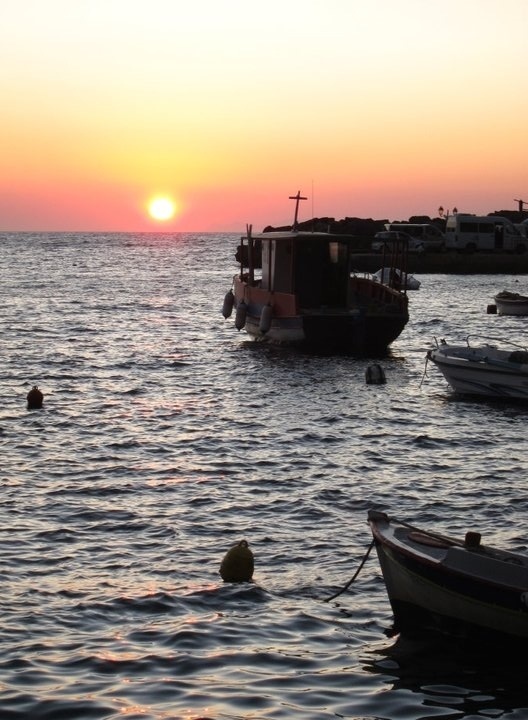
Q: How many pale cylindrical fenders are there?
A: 3